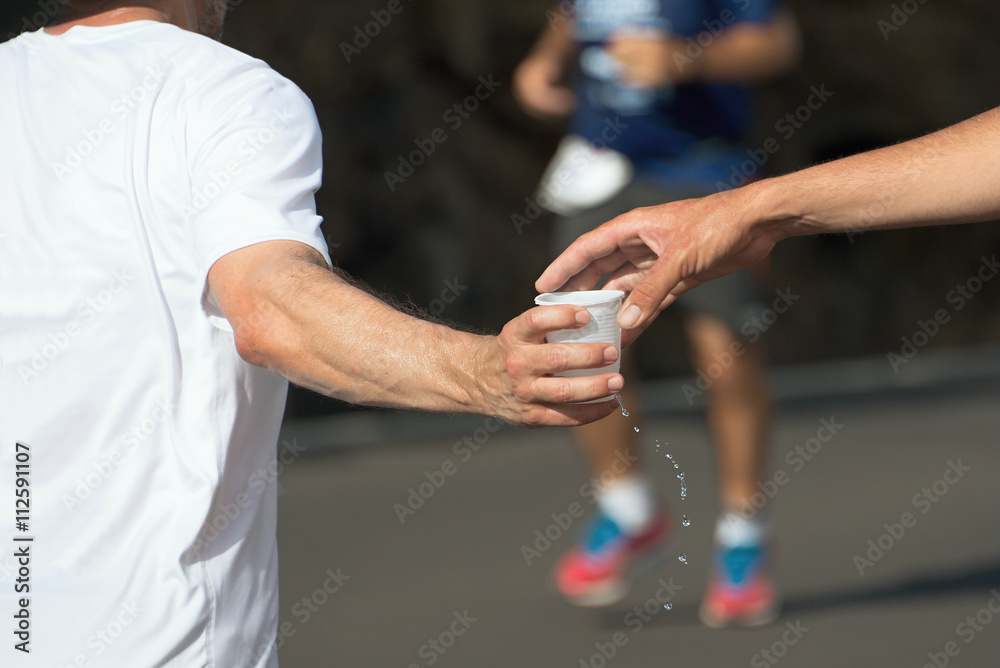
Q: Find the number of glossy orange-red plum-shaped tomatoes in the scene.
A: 0